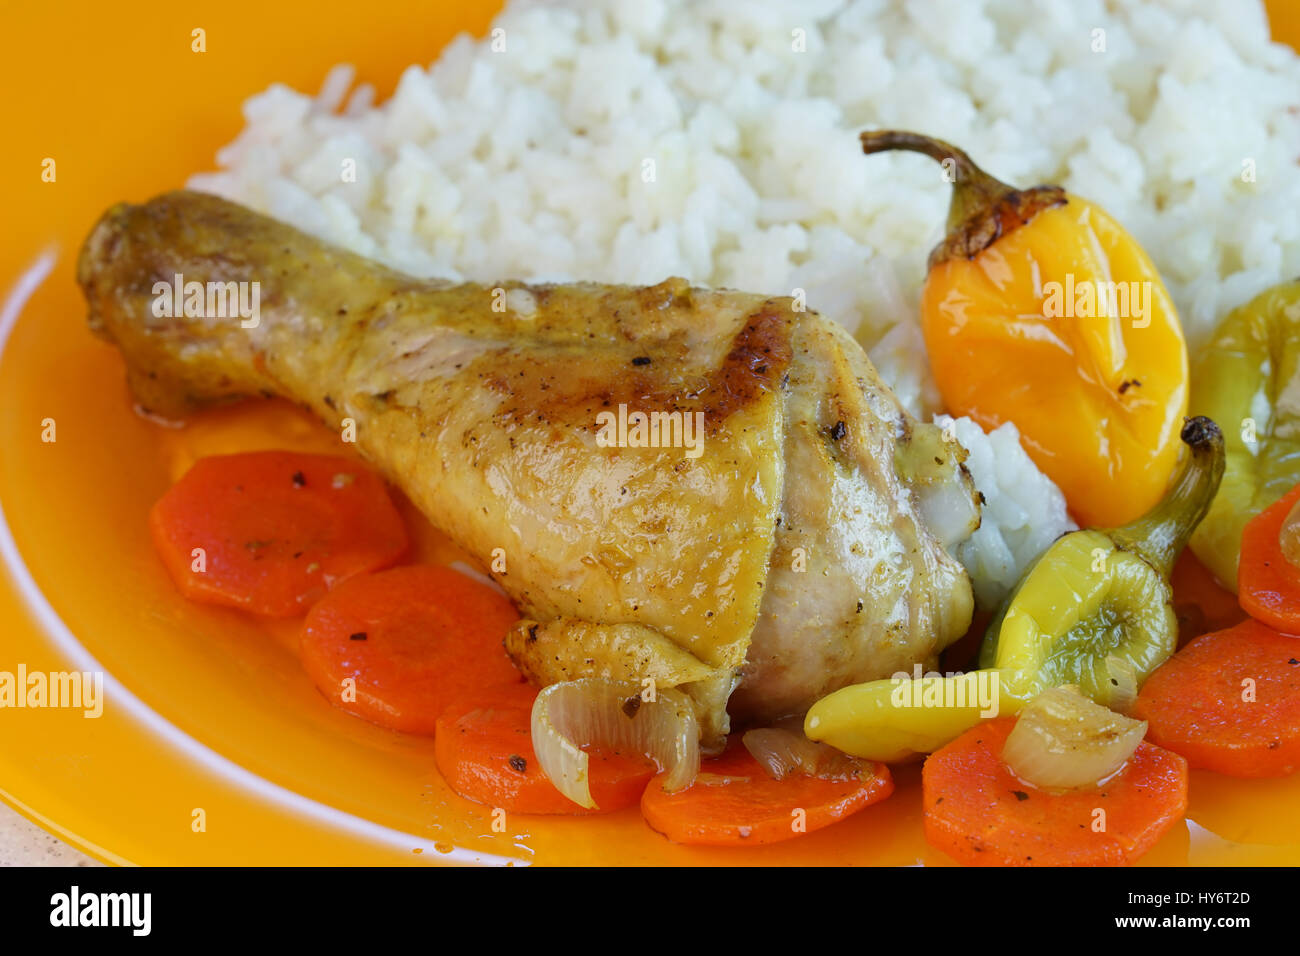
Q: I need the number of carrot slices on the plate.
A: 7